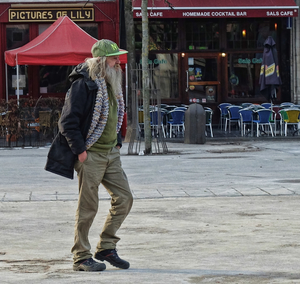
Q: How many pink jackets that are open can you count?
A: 0